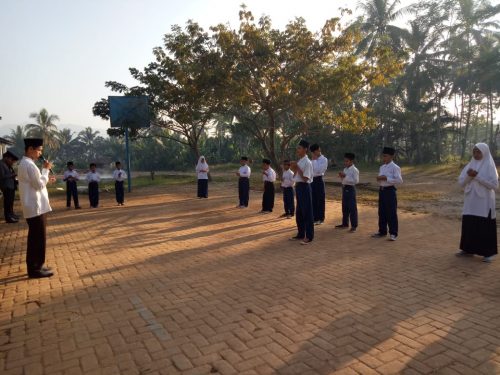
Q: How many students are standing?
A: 12